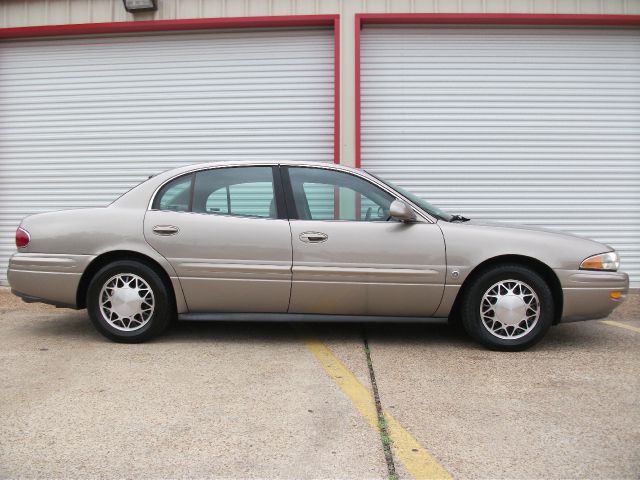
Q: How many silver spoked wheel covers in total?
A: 2